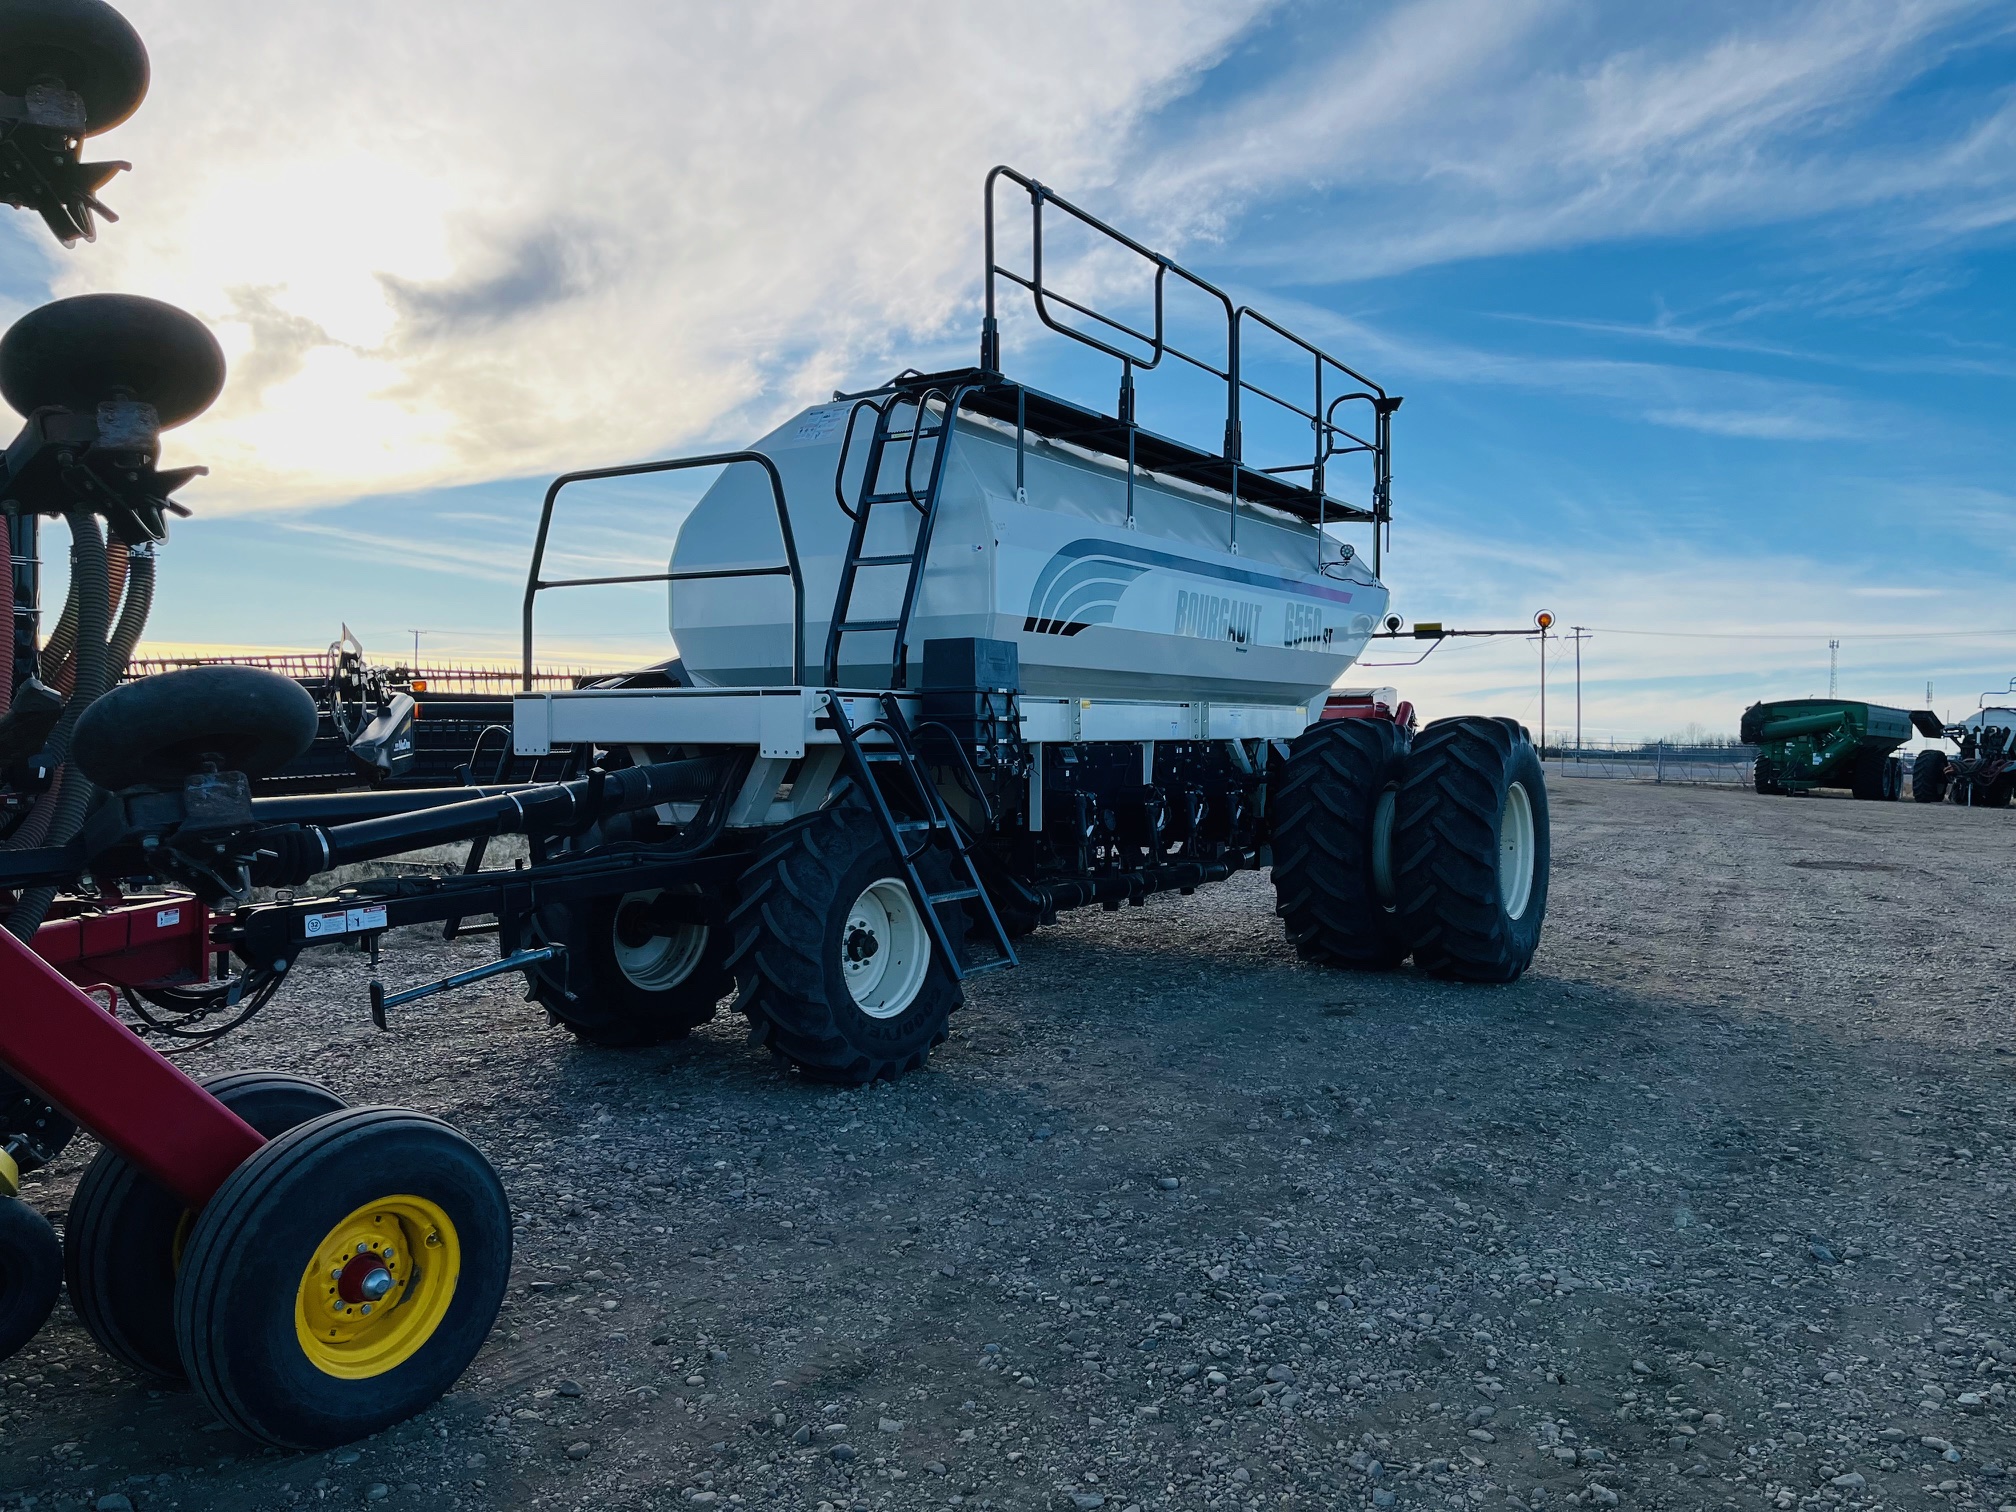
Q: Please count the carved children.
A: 0